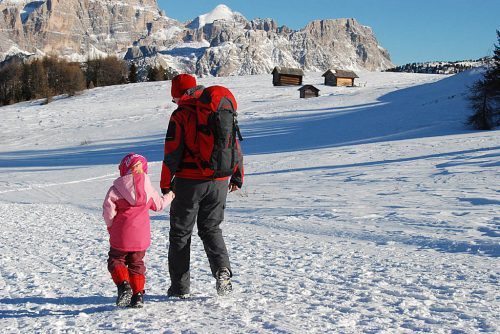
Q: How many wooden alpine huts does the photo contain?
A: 3